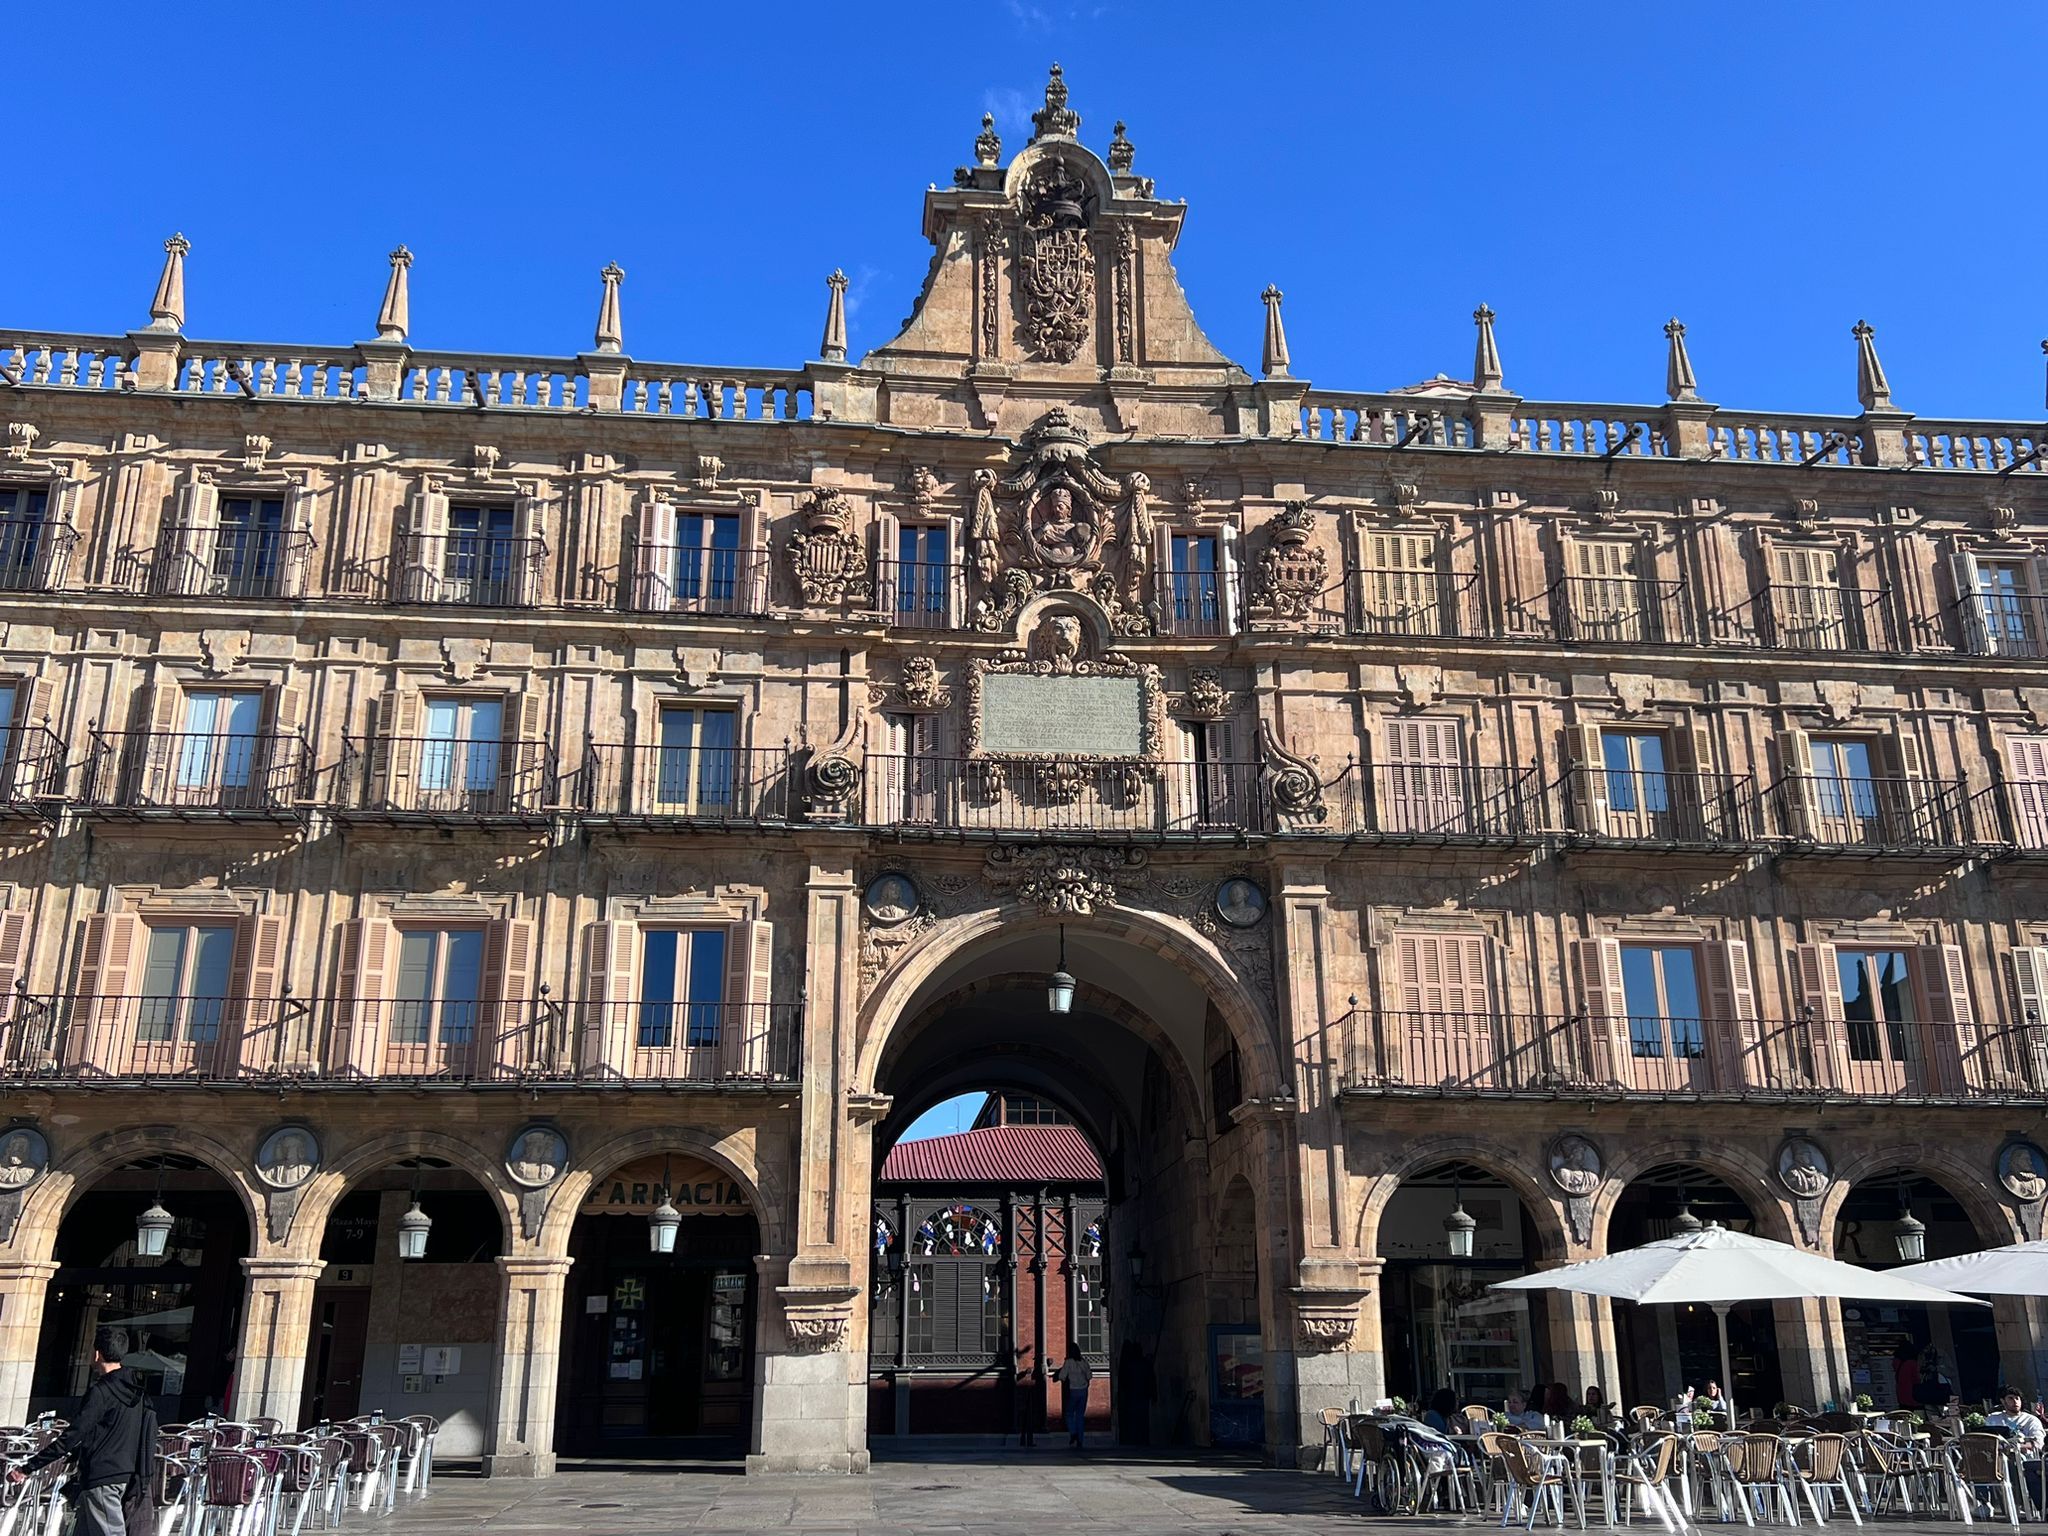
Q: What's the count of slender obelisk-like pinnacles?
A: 8